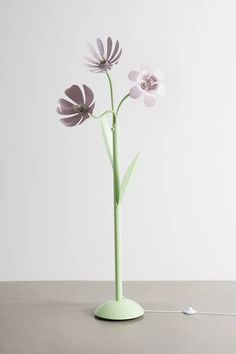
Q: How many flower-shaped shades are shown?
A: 3